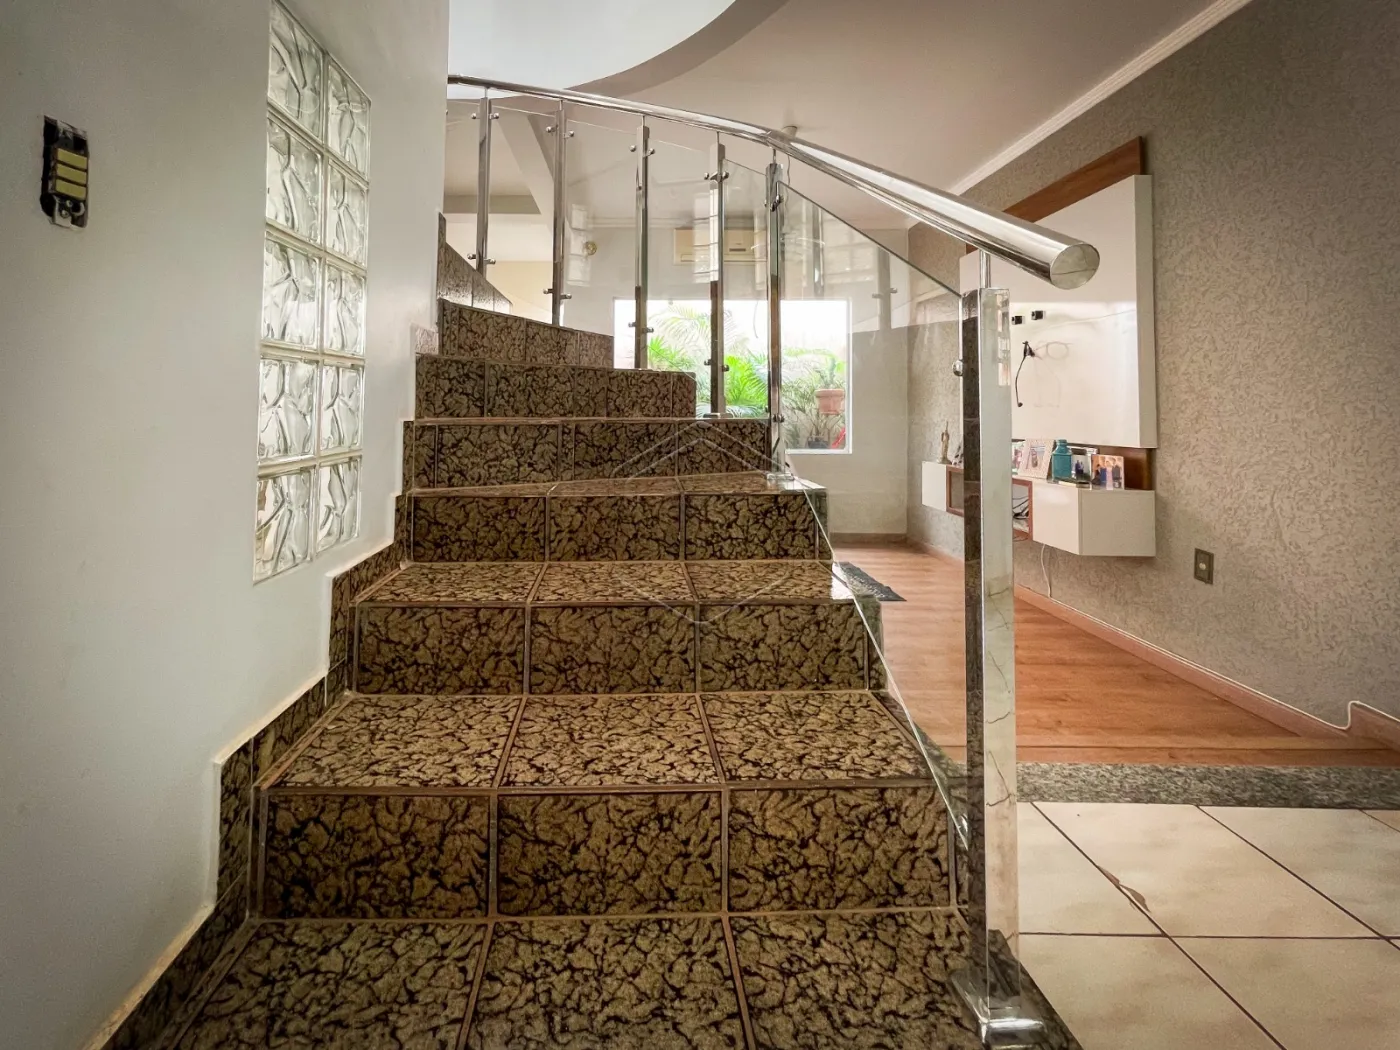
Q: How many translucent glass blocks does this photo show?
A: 10